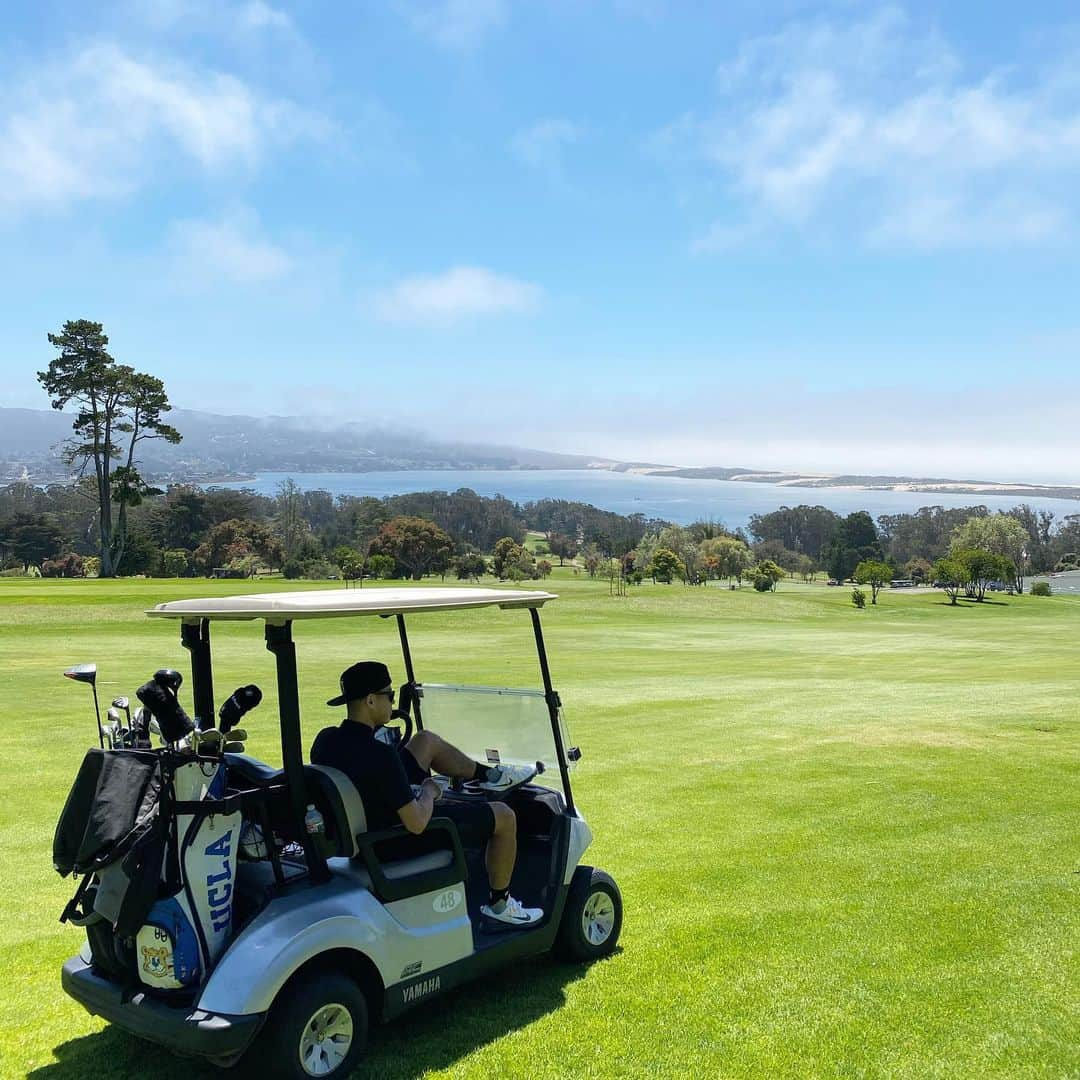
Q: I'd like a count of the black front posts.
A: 2